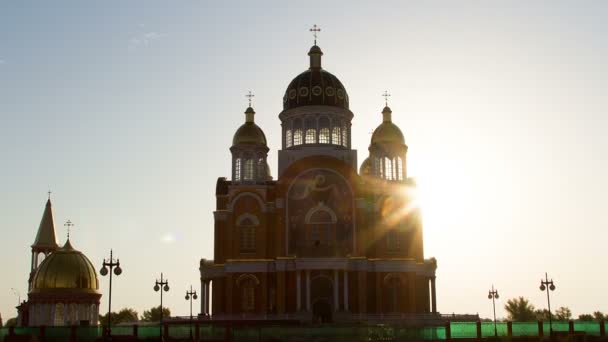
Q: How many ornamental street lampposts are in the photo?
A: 5